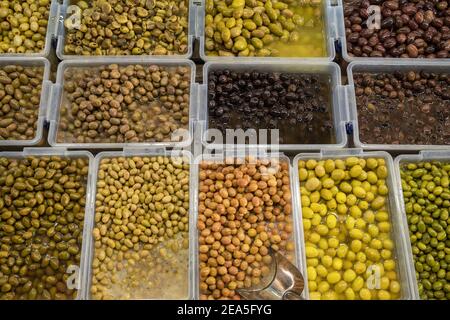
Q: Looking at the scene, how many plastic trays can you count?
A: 13